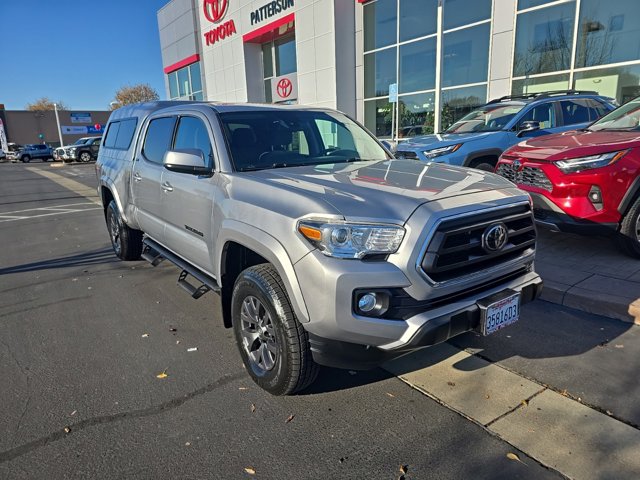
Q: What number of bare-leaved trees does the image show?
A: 2